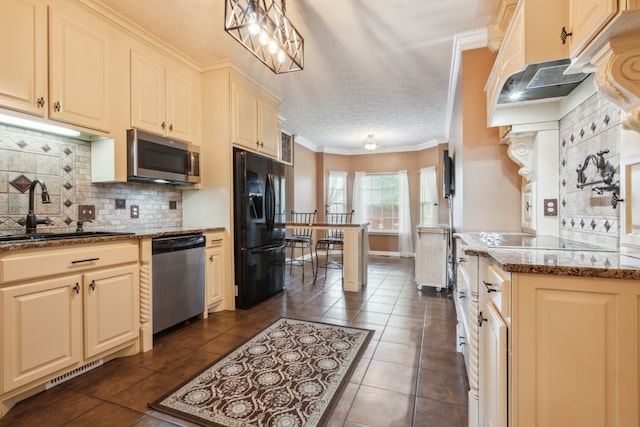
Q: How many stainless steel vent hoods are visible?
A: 1